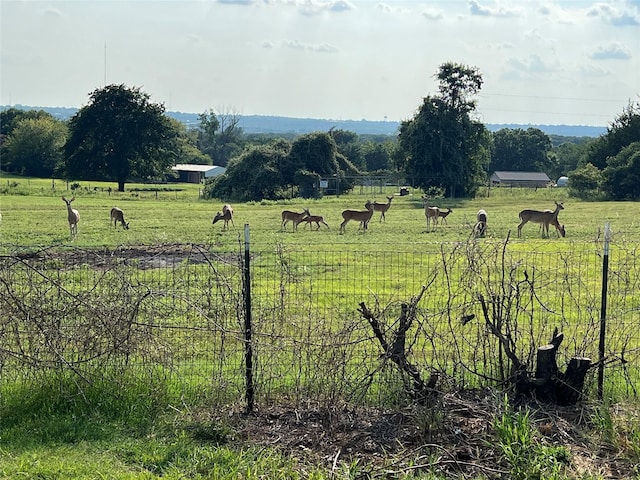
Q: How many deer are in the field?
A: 12